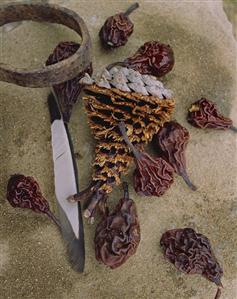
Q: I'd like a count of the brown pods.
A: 9